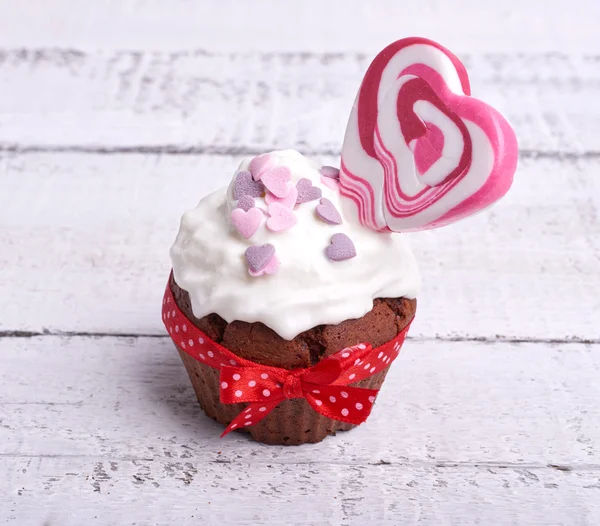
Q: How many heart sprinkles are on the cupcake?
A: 14